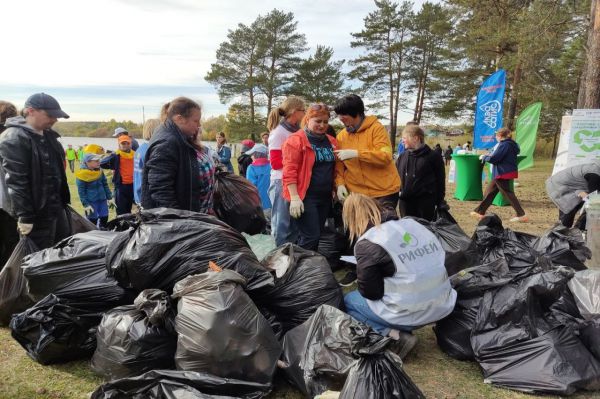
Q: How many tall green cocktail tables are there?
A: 2